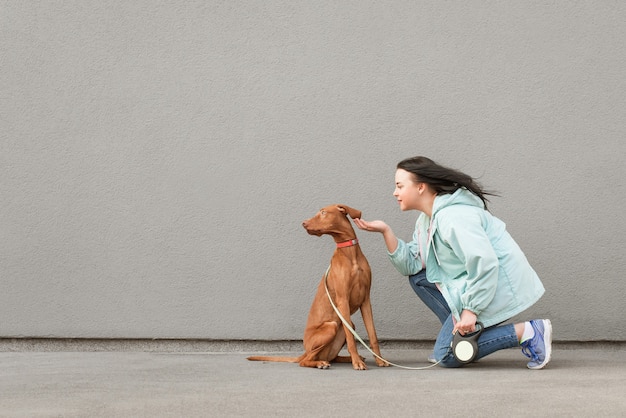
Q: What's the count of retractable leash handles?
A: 1